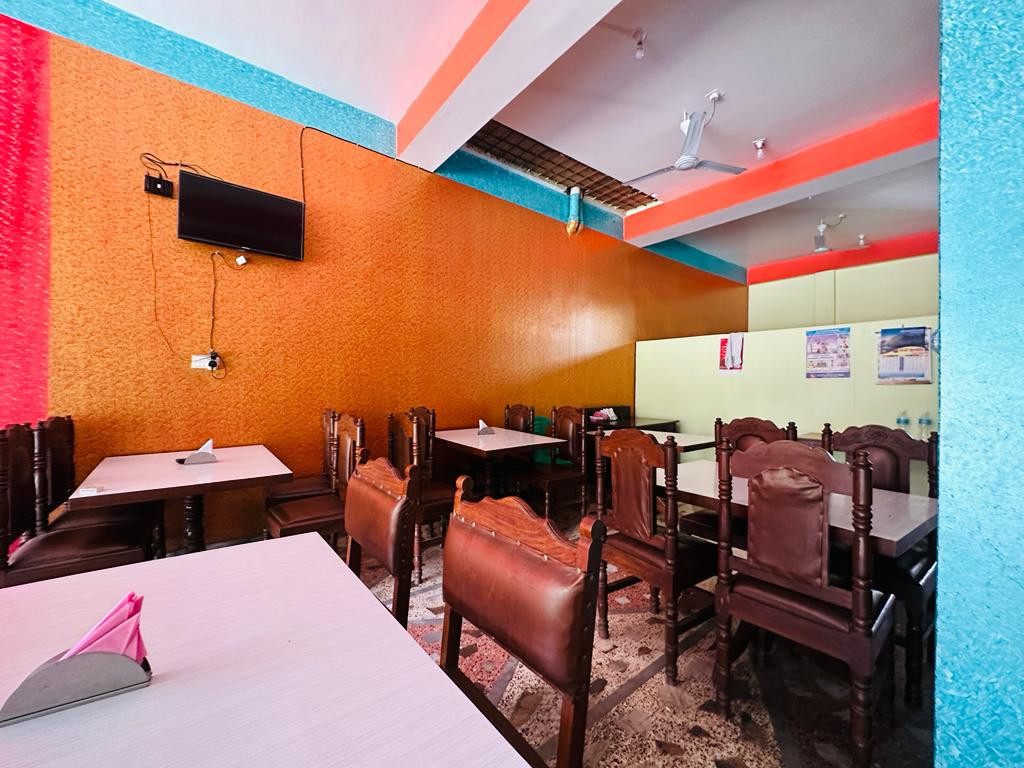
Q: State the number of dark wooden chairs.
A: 14